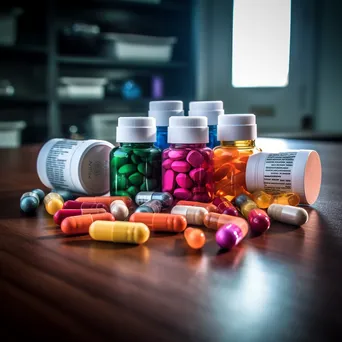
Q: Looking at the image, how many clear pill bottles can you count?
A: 5